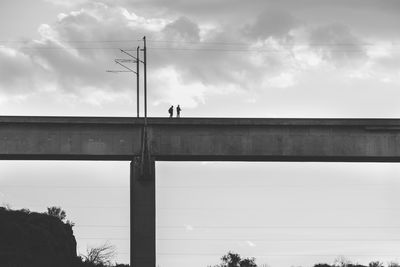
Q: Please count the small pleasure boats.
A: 0